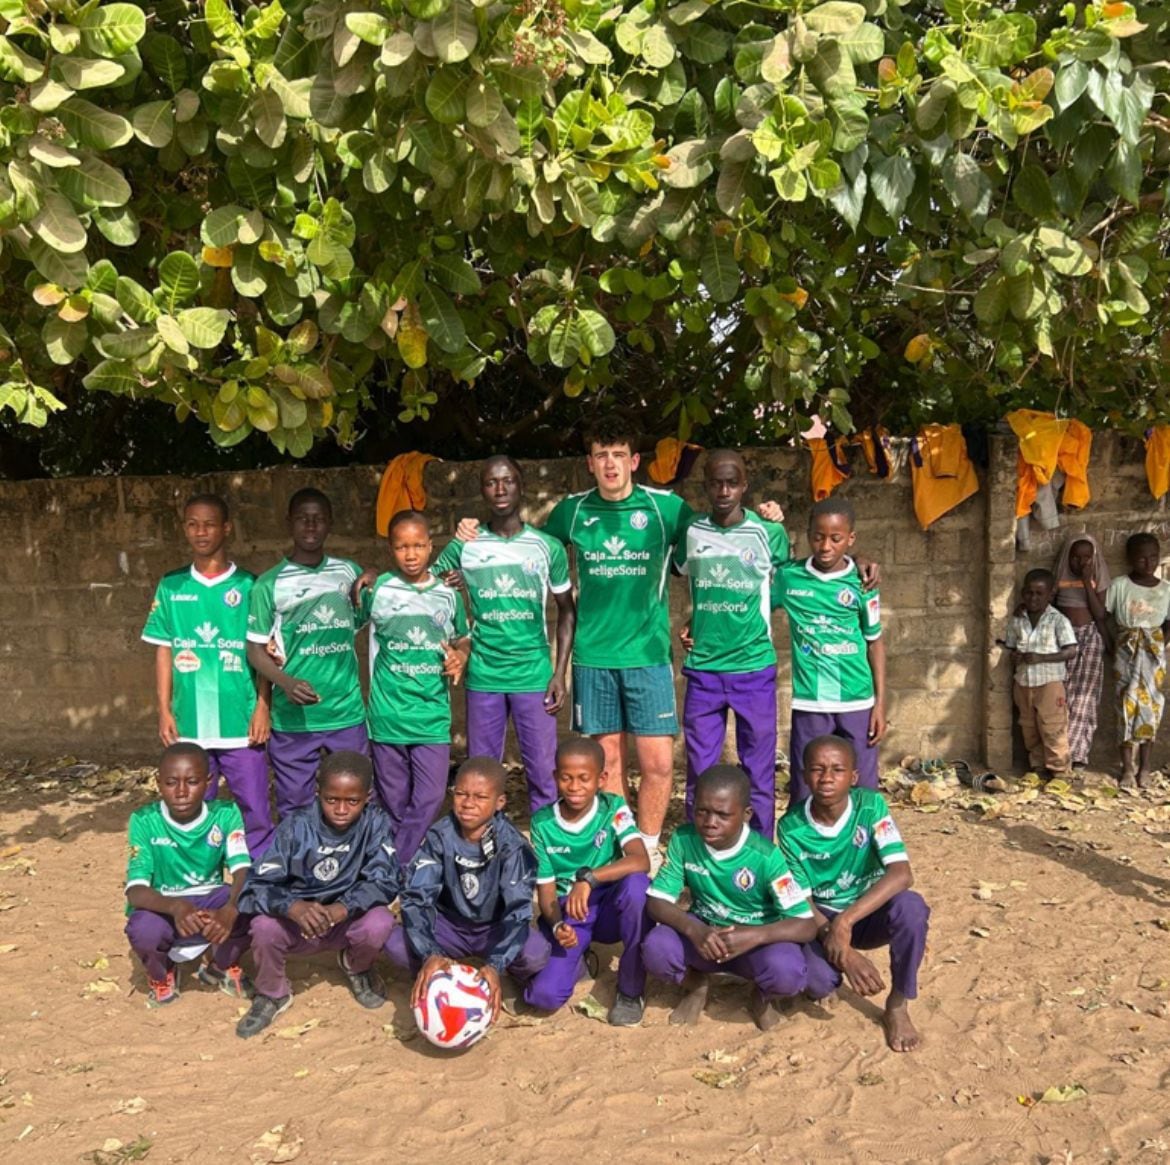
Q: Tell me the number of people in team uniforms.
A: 13